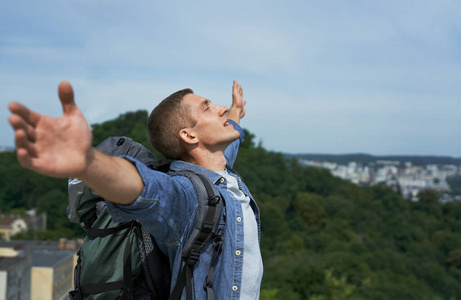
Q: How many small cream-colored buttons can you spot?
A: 4